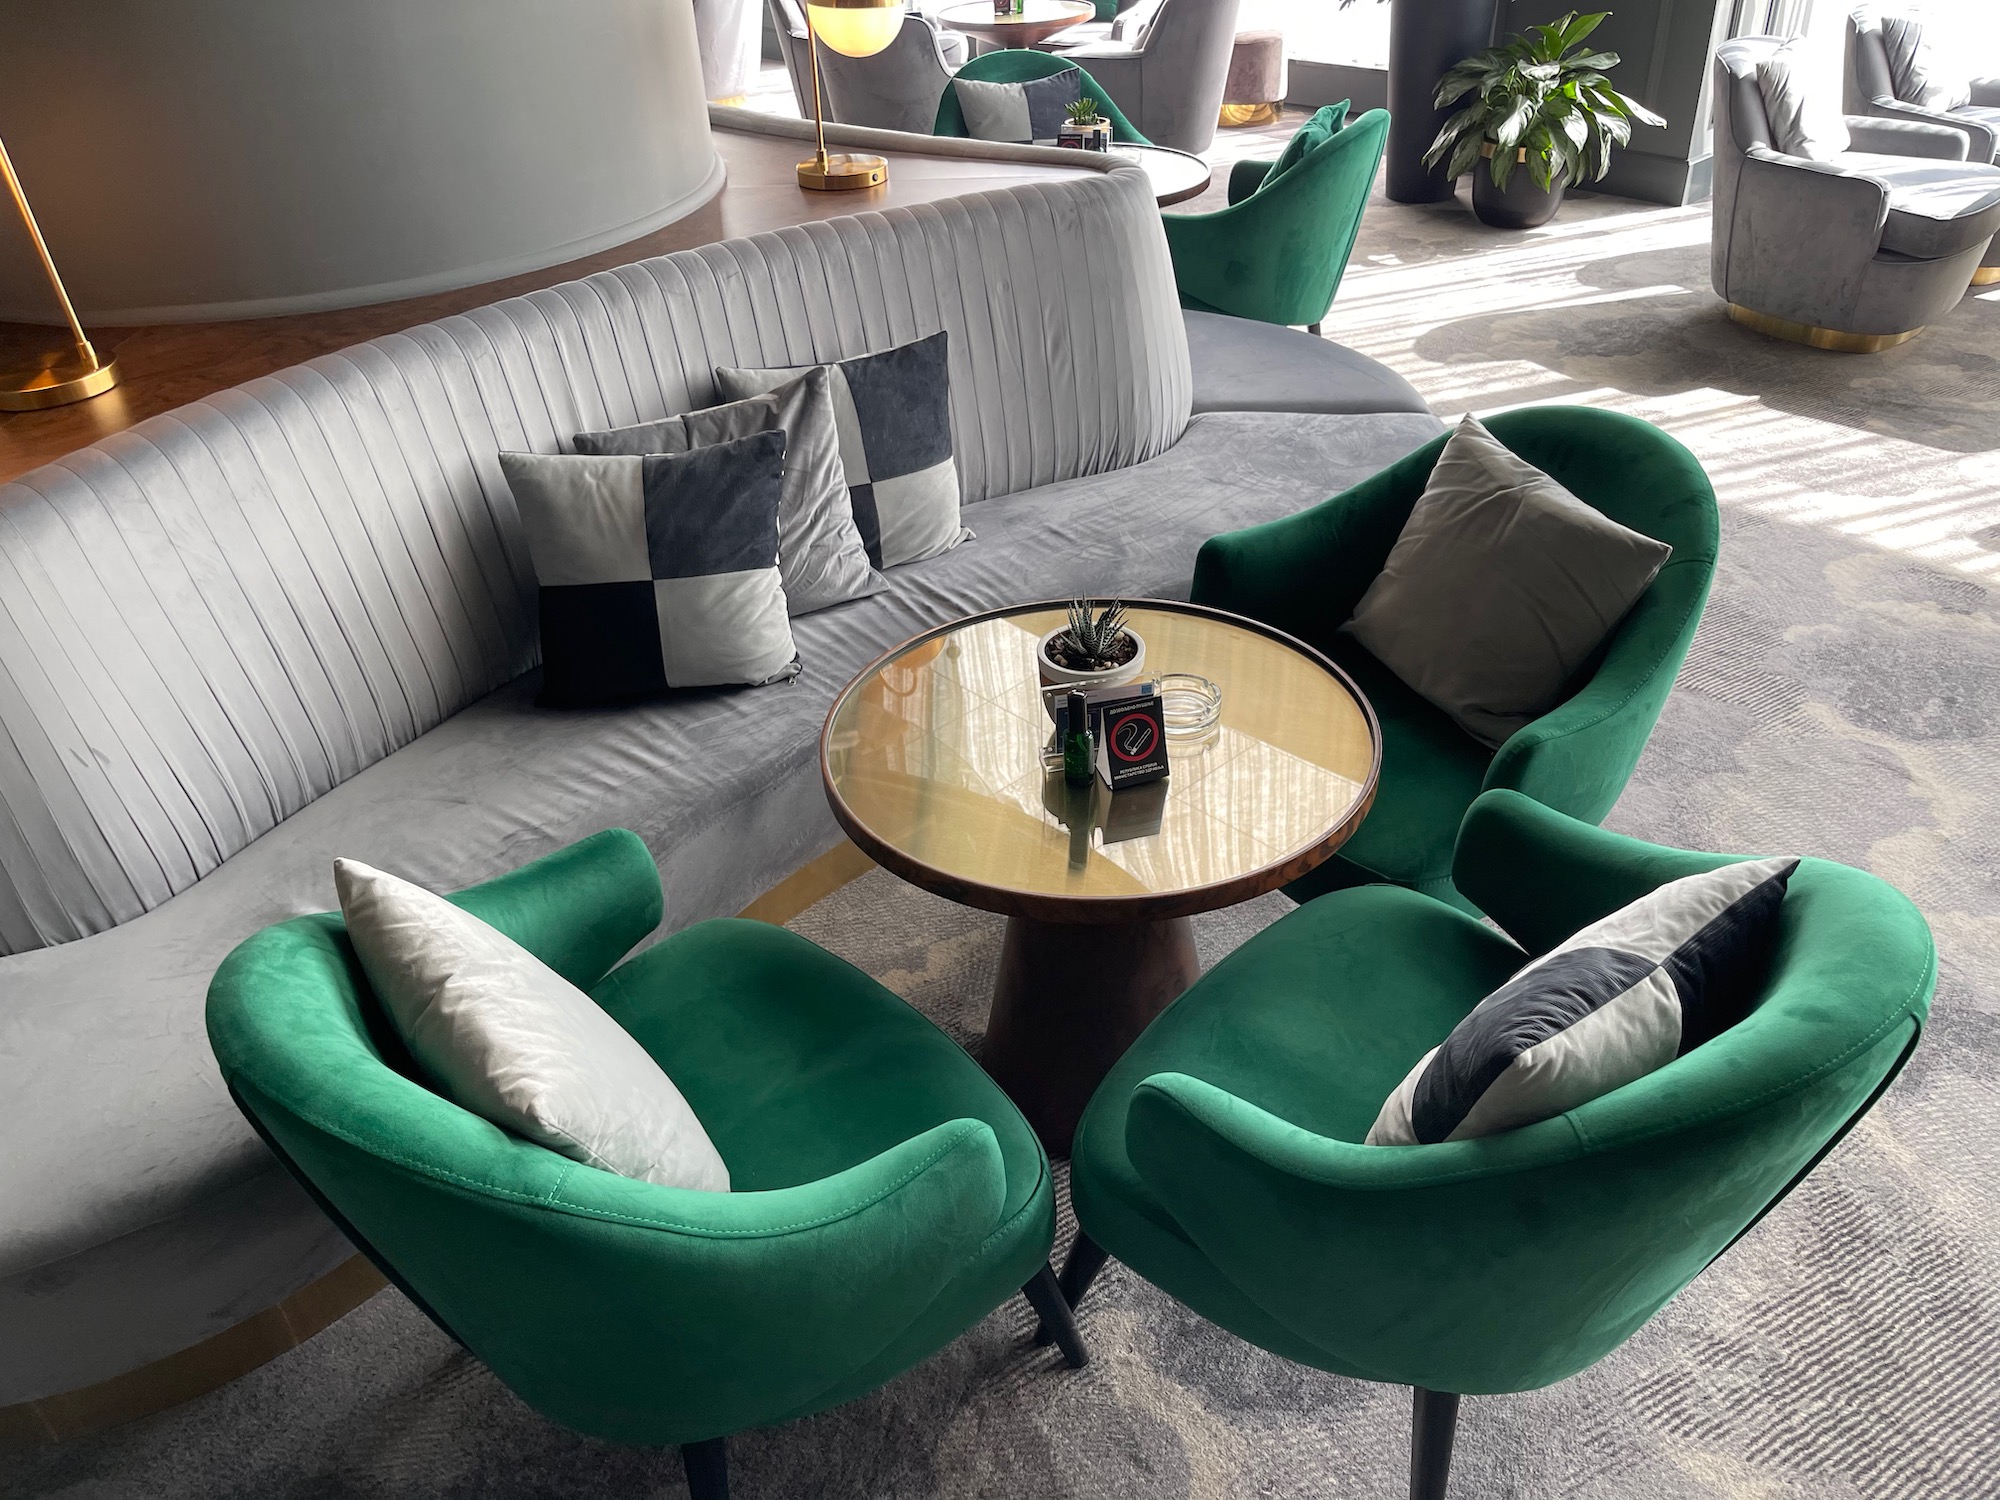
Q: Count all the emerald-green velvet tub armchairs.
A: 5